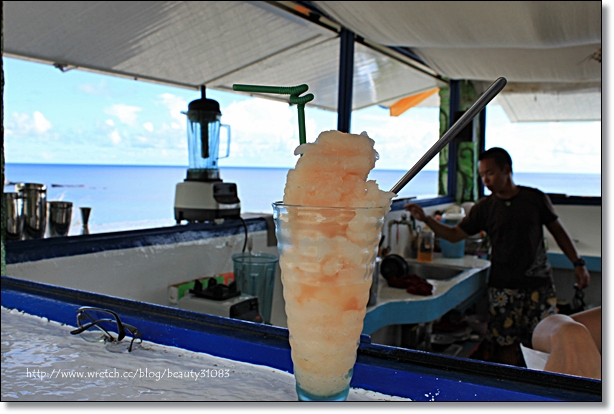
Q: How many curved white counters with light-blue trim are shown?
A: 1